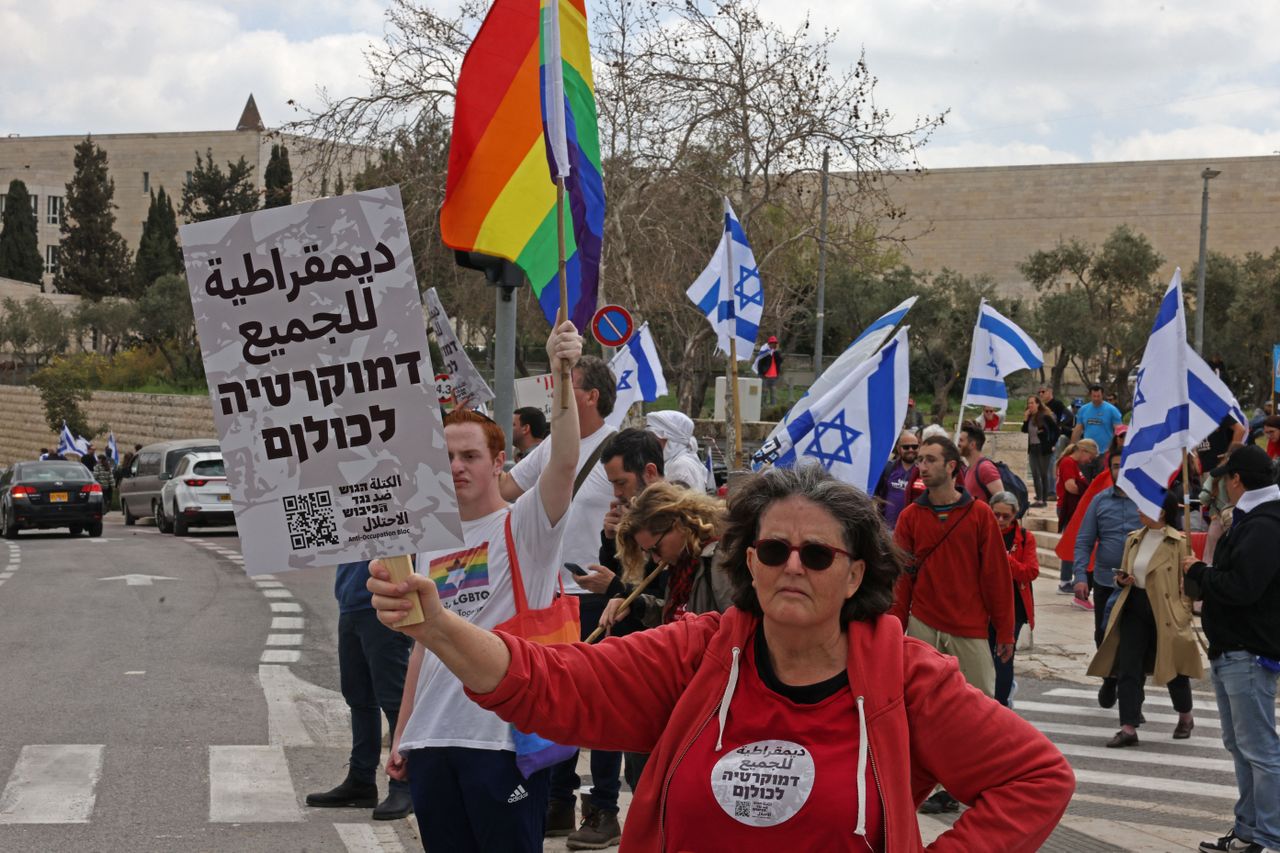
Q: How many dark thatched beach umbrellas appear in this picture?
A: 0